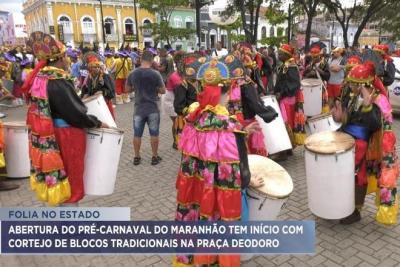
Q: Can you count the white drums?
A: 8